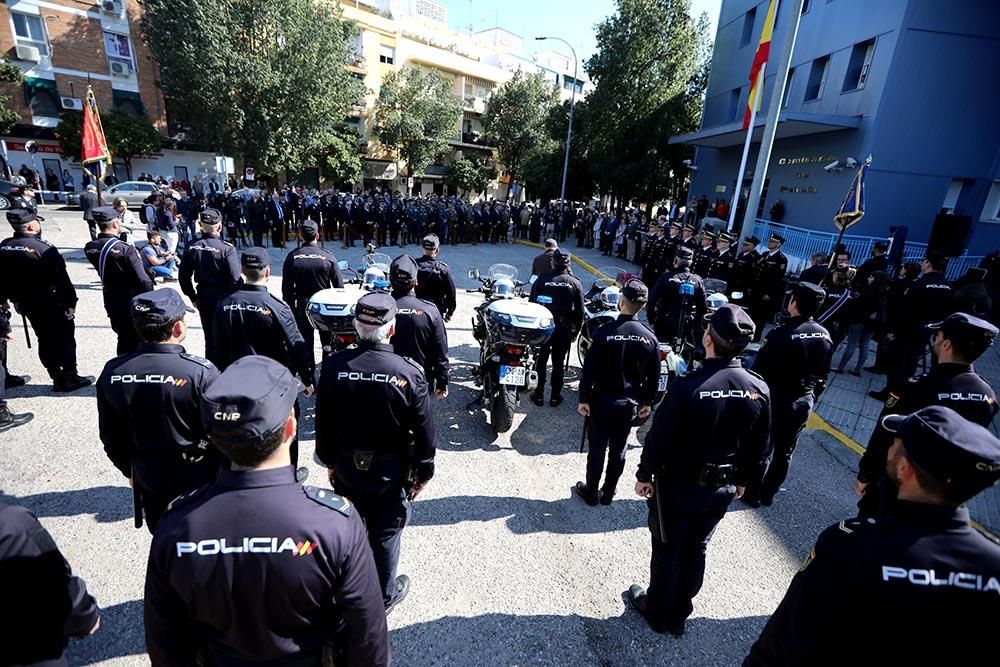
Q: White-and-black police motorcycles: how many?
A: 4